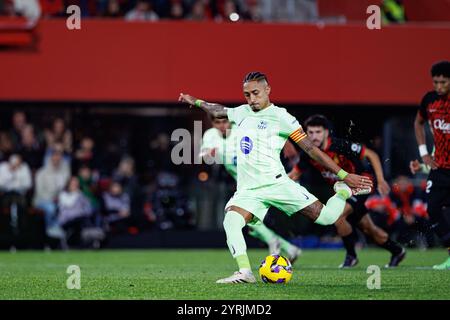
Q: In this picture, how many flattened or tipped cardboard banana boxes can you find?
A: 0